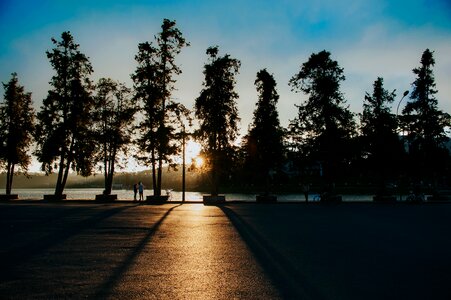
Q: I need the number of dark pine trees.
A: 9